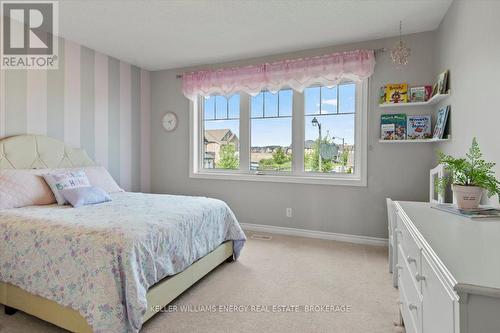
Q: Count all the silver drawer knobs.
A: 5